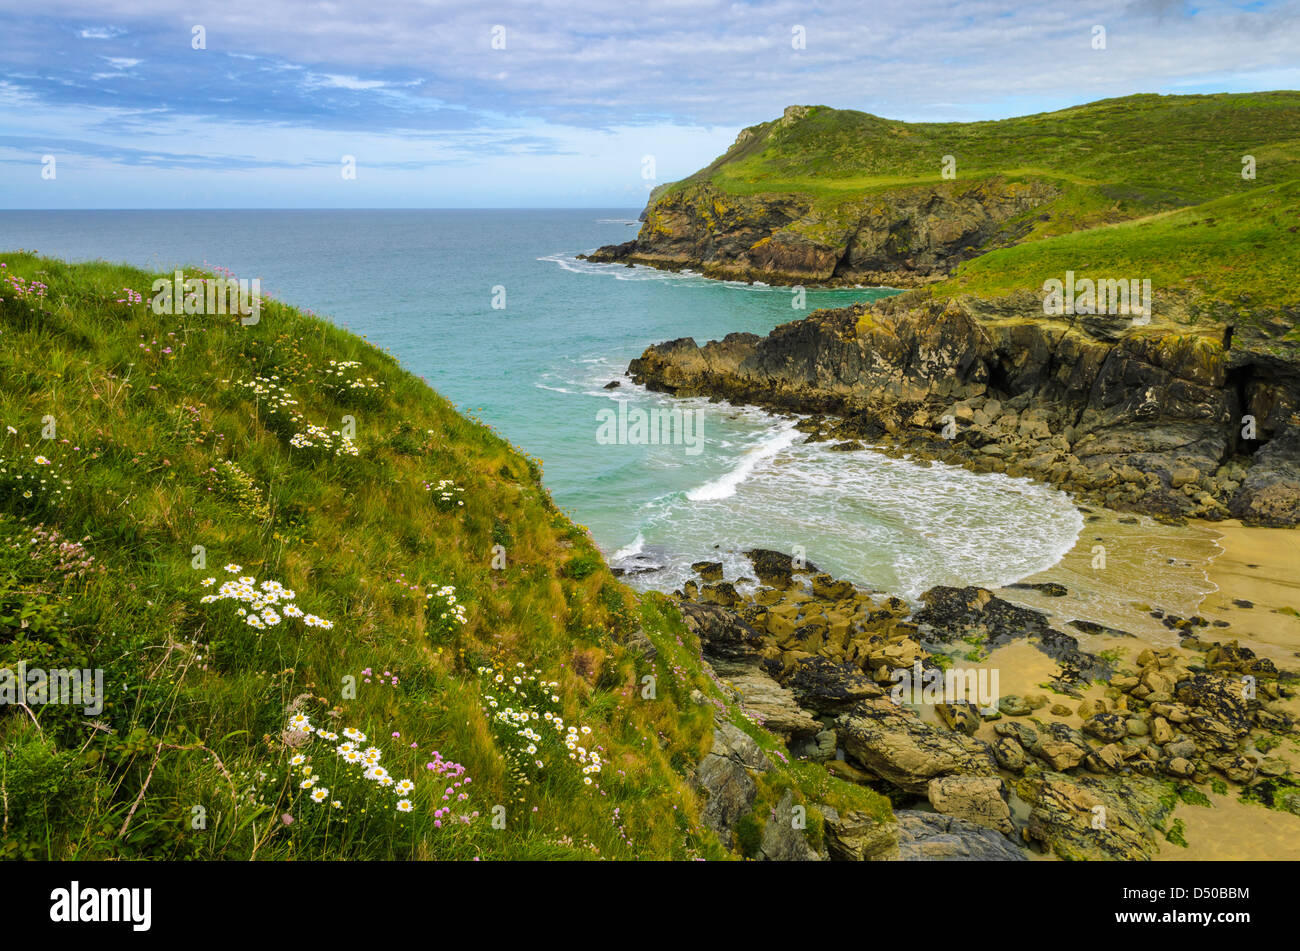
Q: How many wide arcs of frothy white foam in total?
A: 1